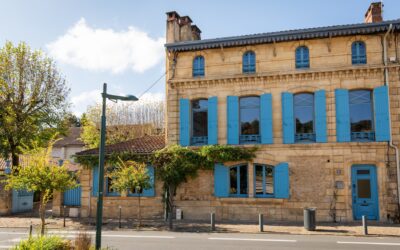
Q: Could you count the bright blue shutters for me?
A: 12